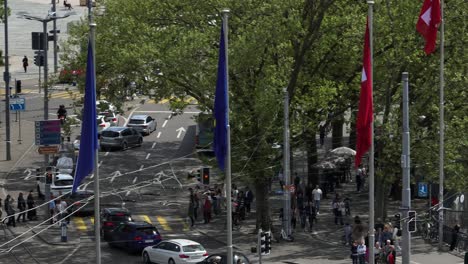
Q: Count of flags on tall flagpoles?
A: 4